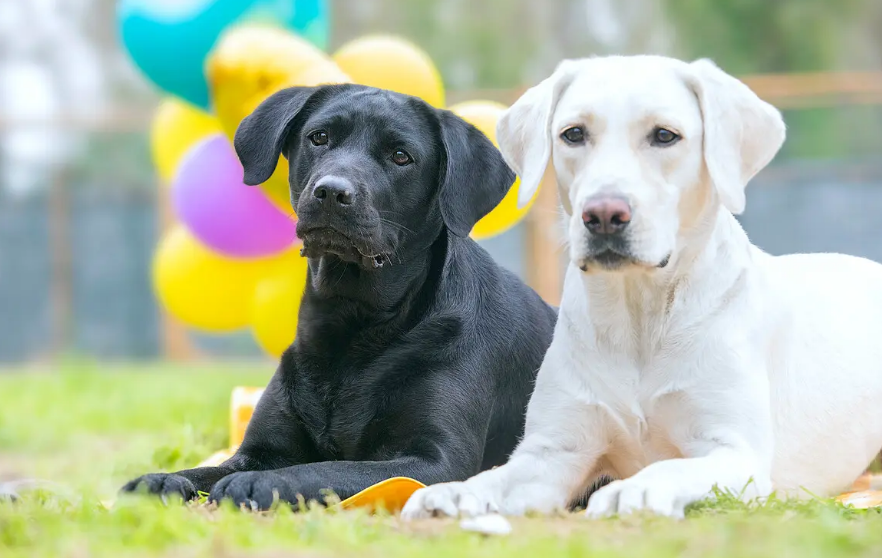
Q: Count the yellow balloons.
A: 6